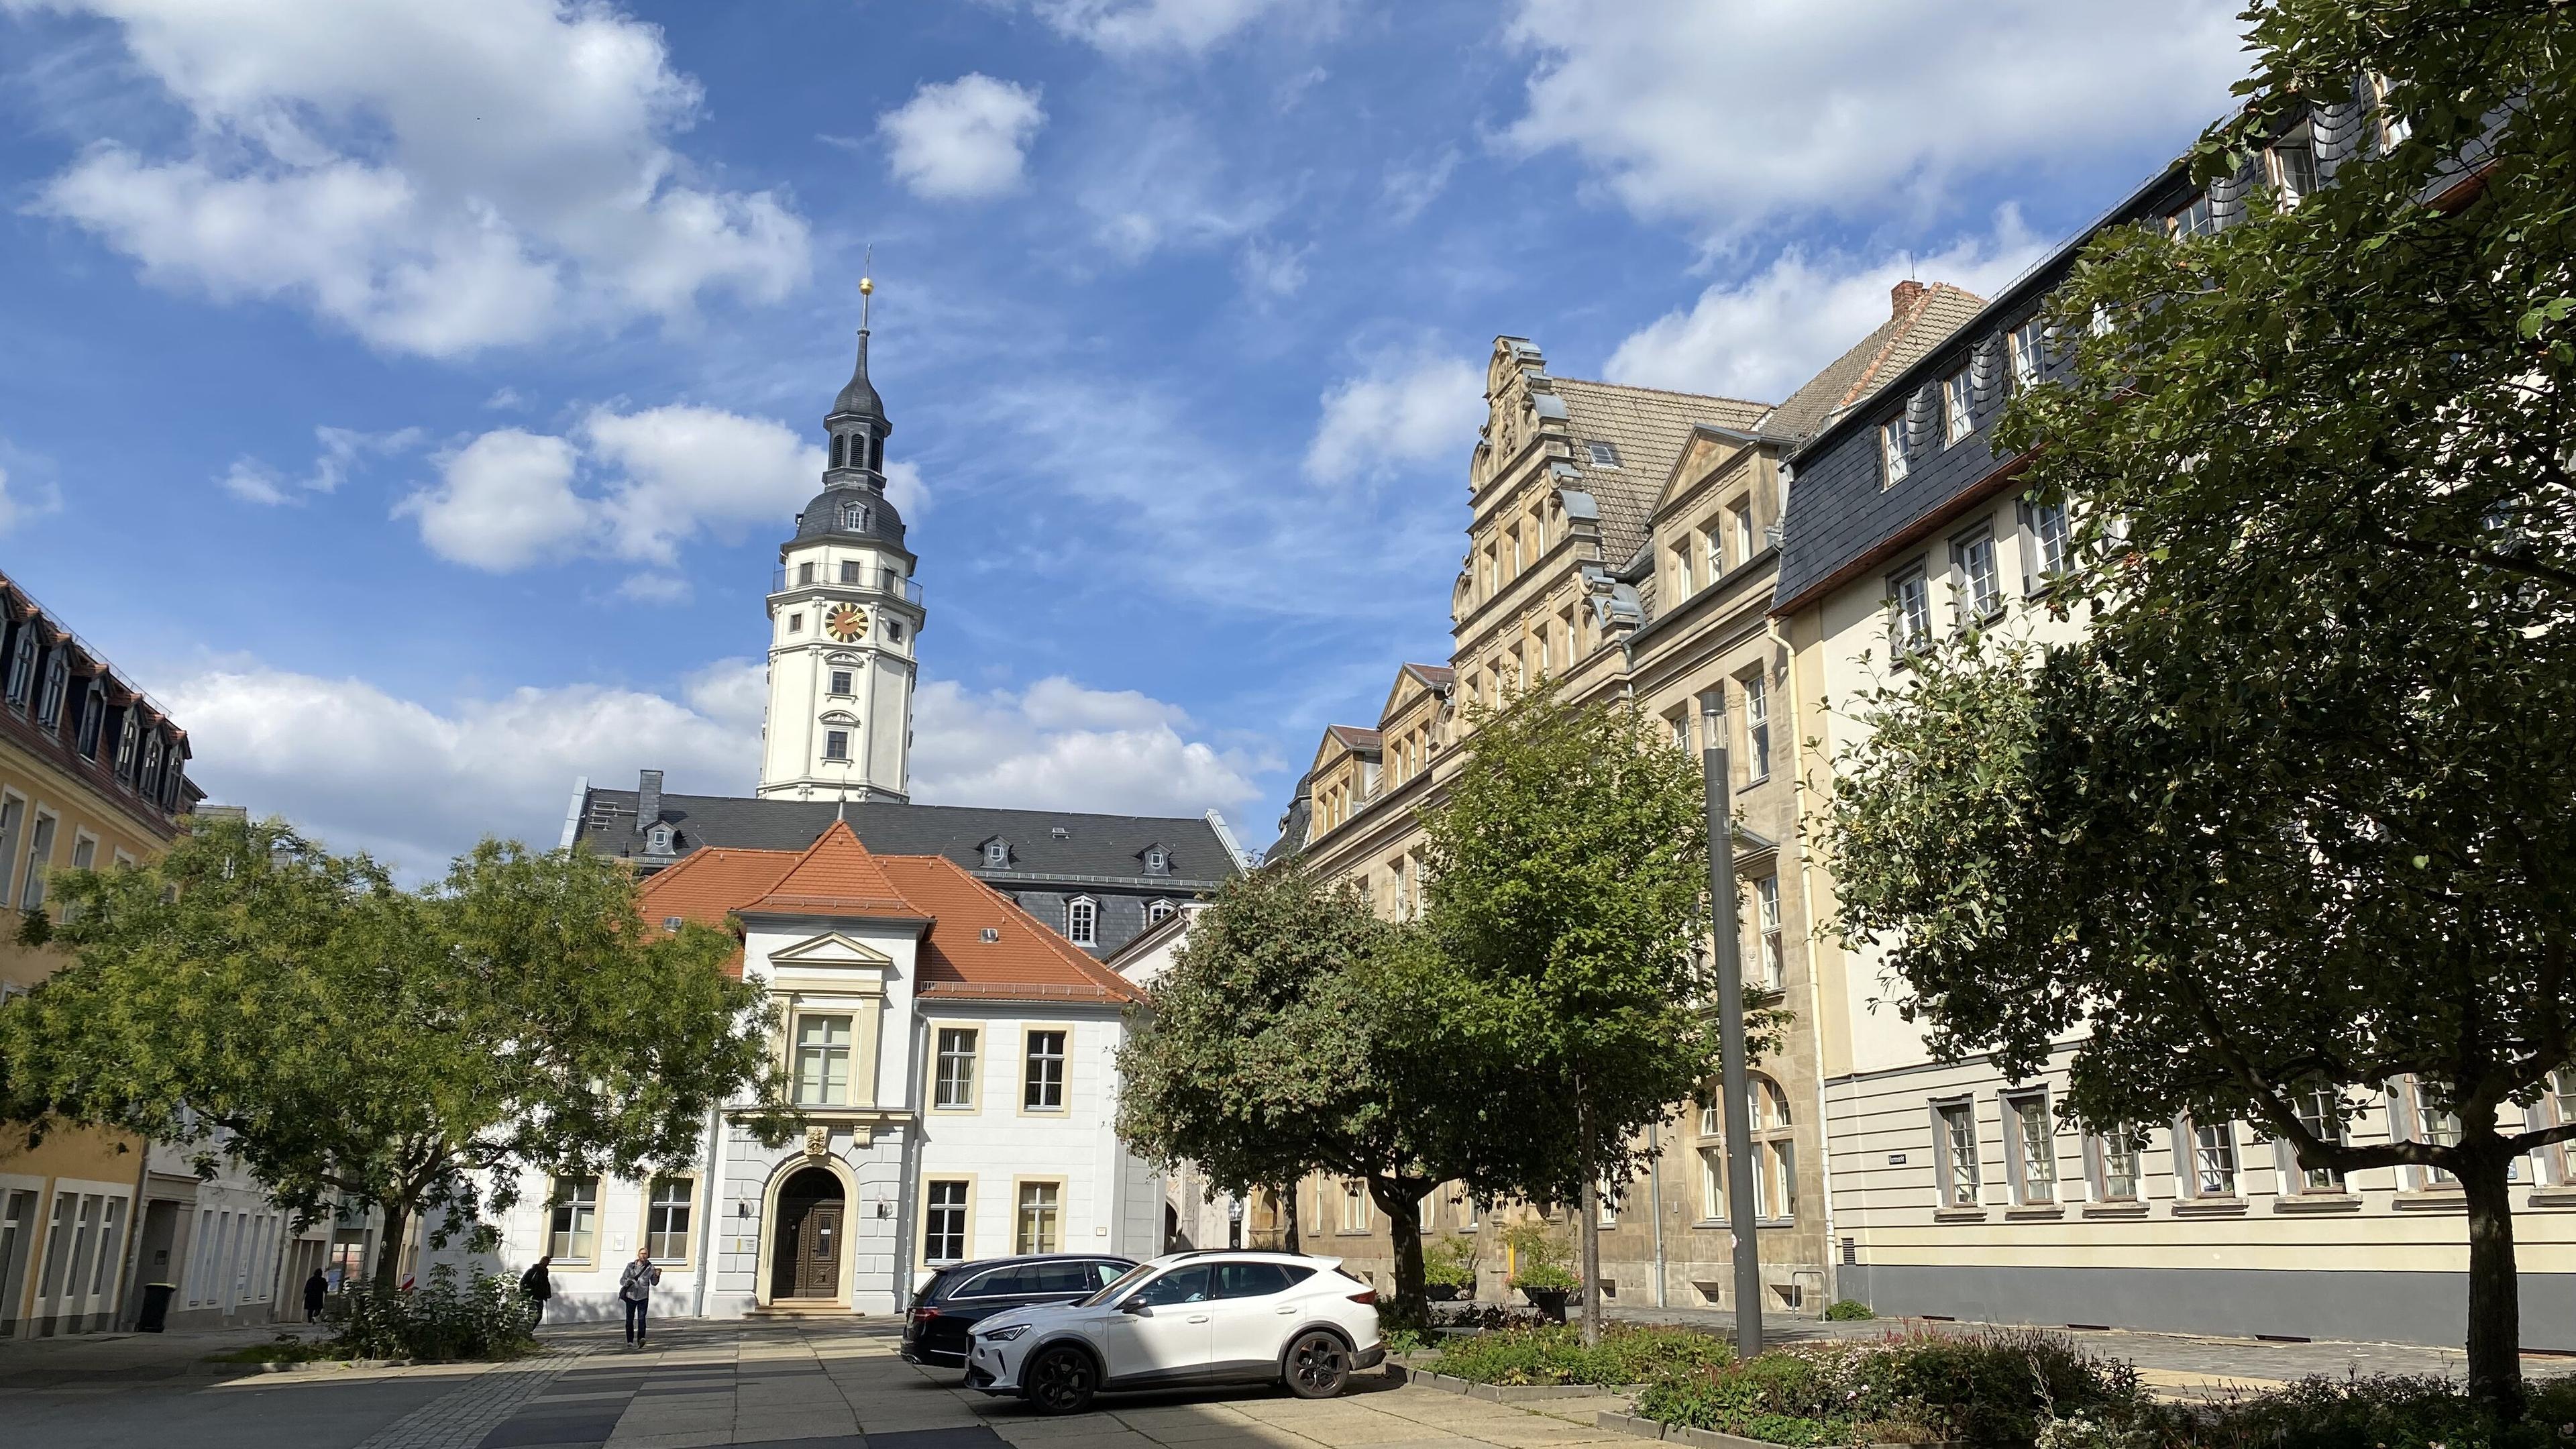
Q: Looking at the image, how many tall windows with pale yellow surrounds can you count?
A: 7